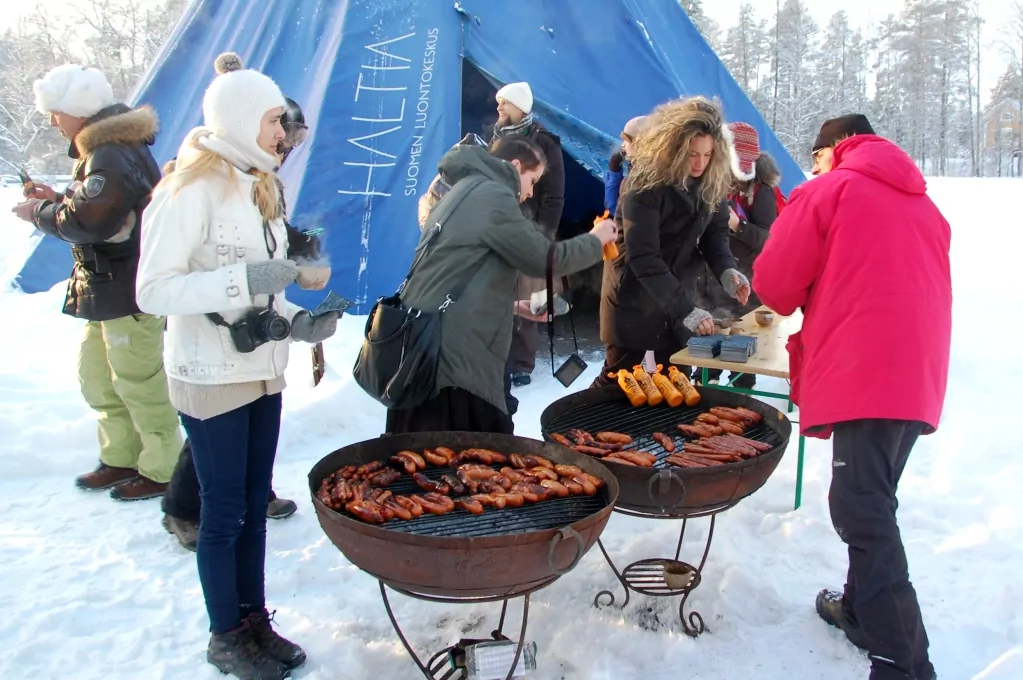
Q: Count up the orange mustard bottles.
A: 5